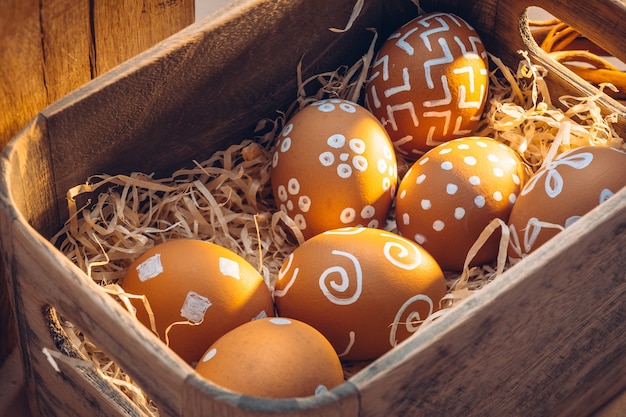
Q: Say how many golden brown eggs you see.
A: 7